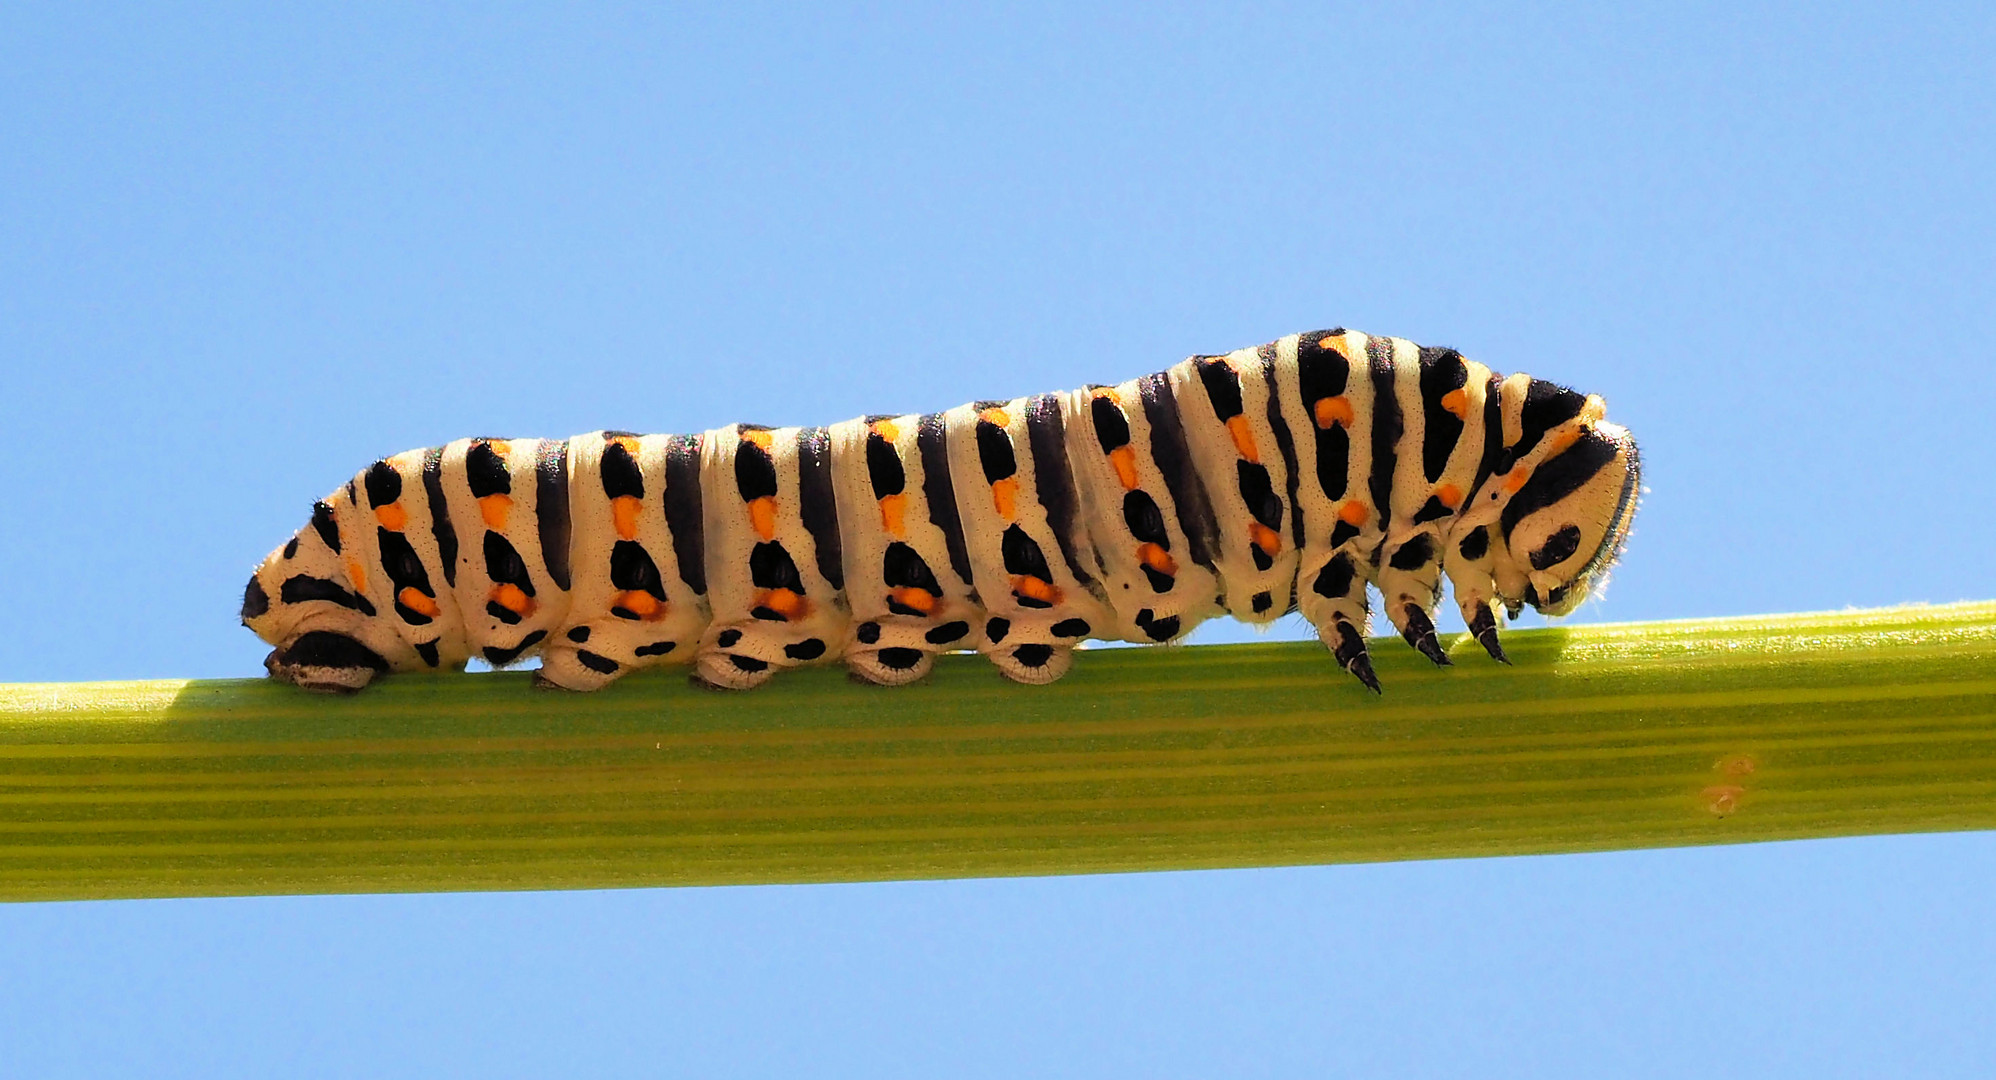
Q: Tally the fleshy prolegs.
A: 5